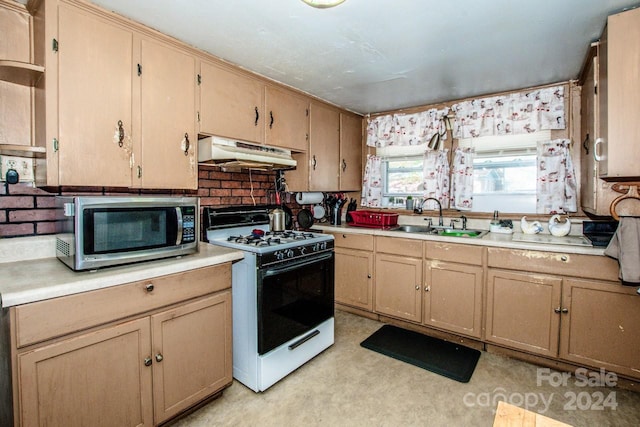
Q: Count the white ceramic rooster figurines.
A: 2